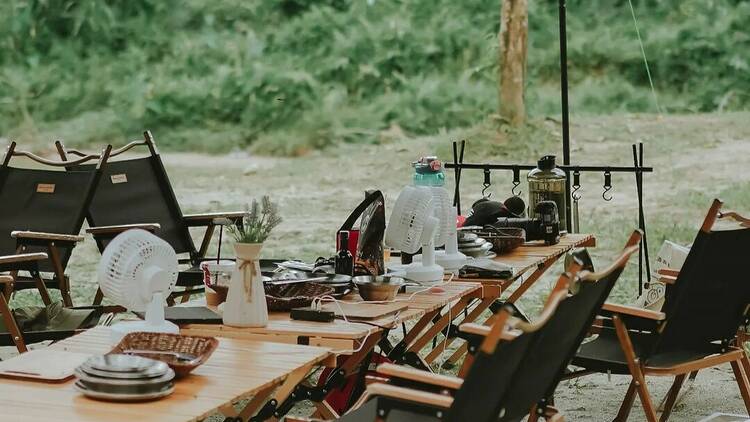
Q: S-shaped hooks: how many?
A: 4